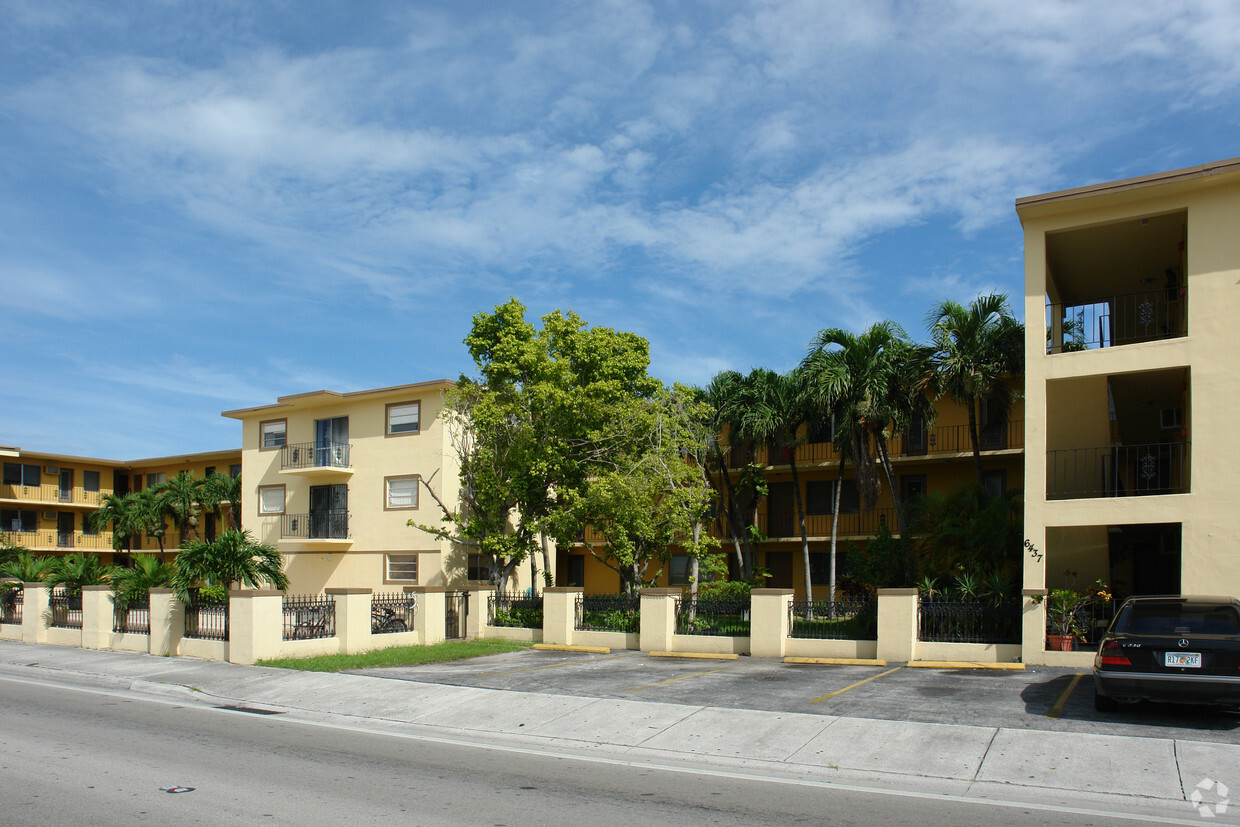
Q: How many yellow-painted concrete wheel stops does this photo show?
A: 4